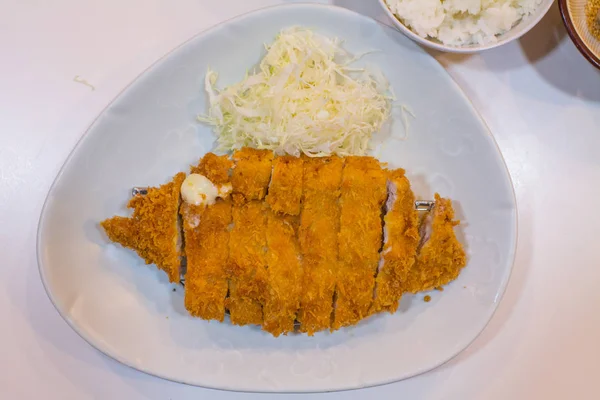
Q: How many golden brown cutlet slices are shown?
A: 8